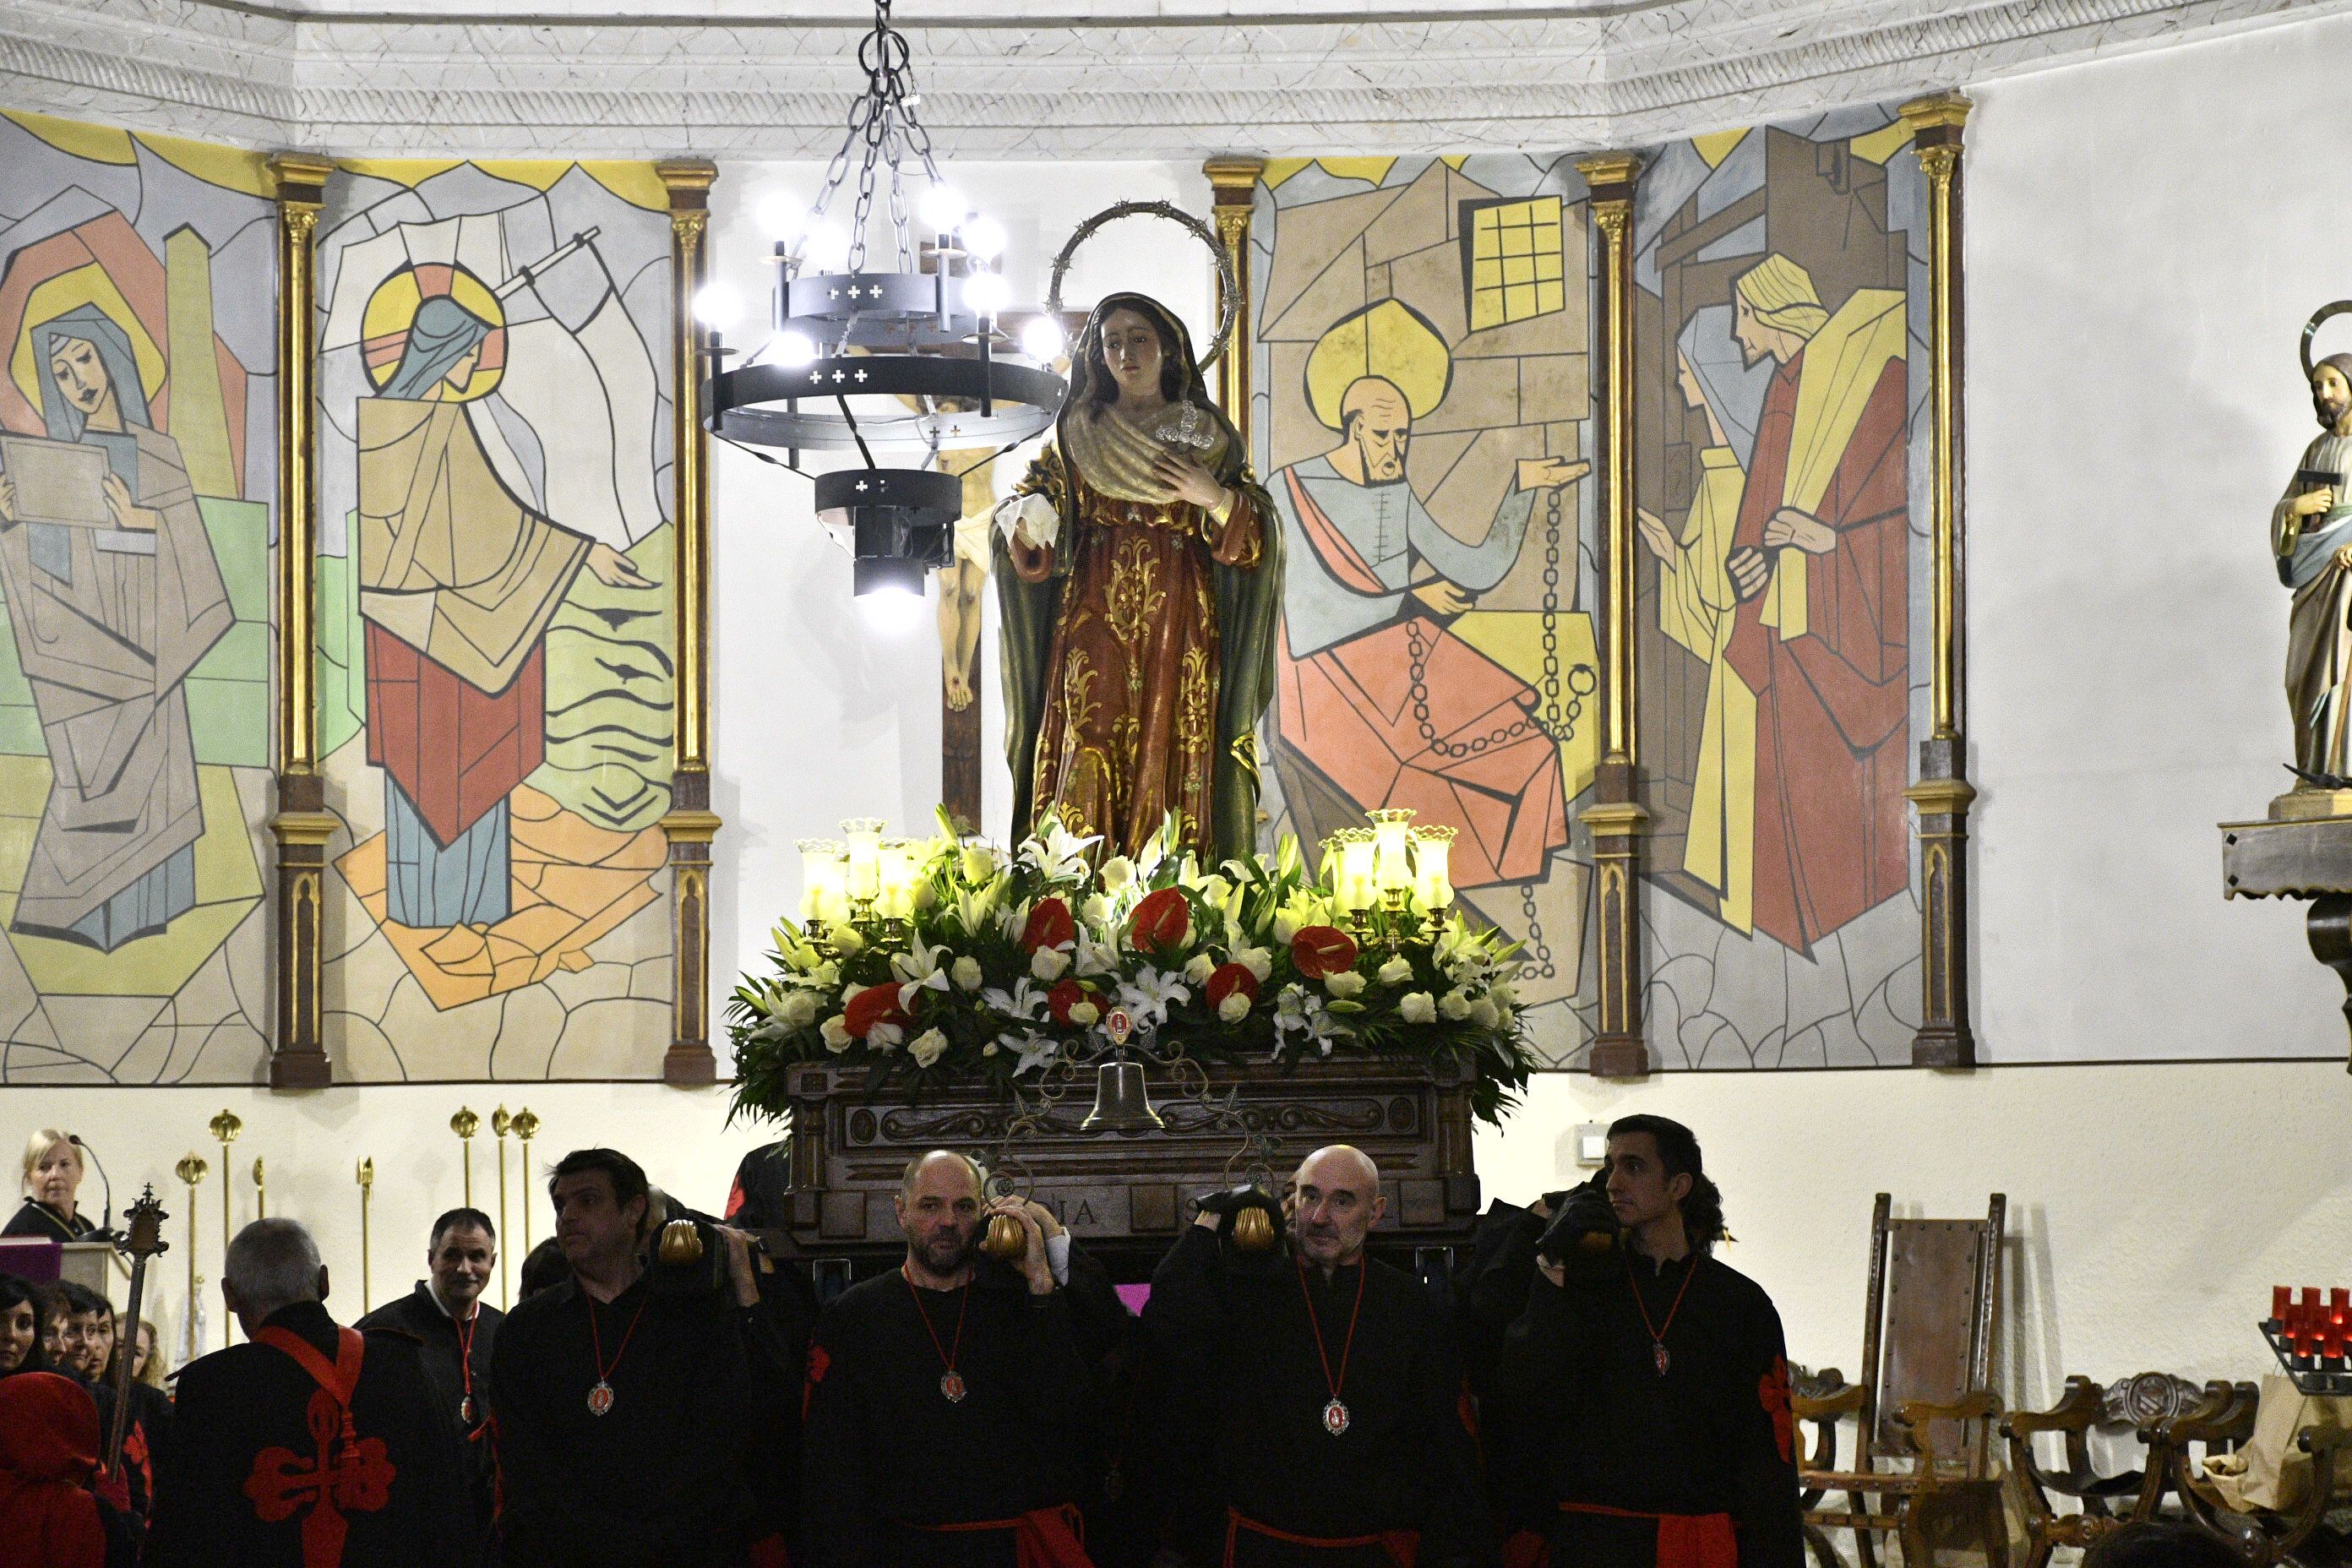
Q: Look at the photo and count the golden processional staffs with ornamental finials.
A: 7